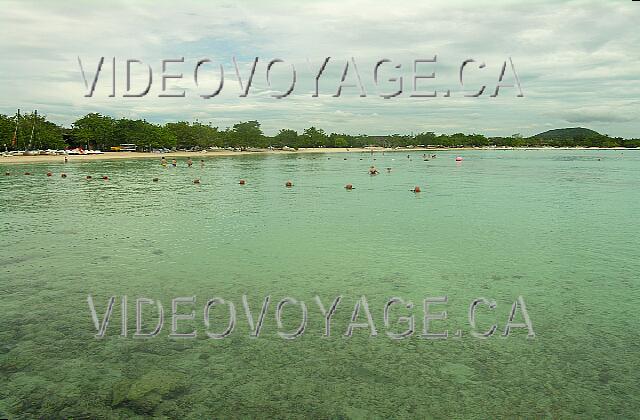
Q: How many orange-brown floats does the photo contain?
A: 12